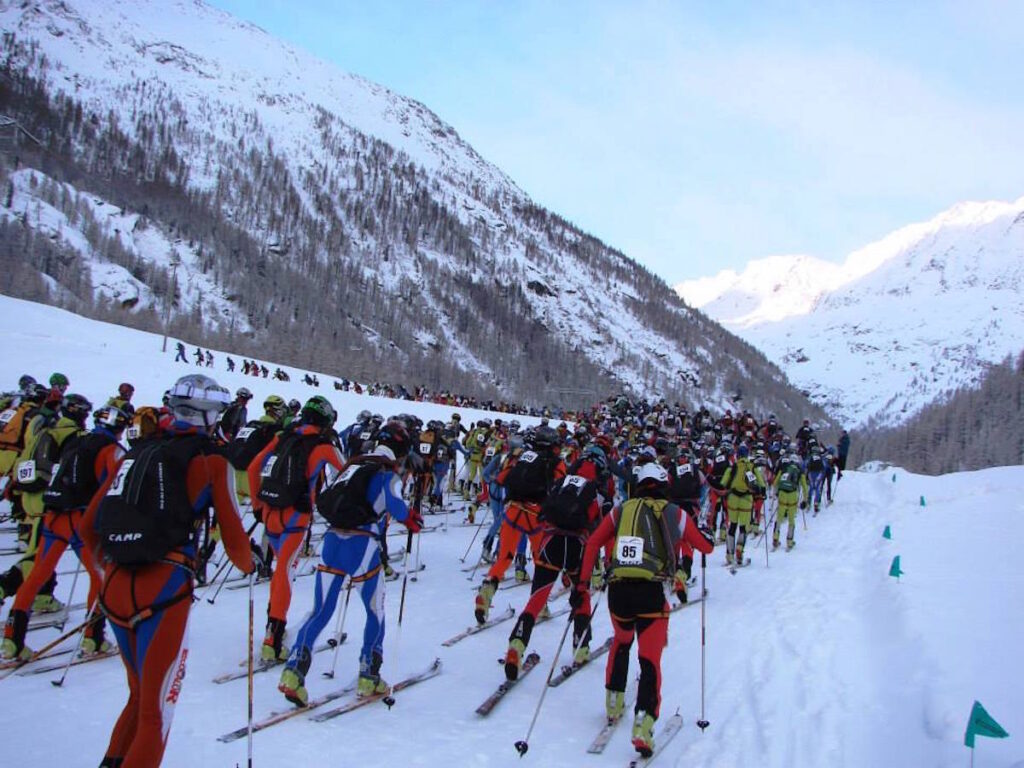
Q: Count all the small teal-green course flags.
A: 5